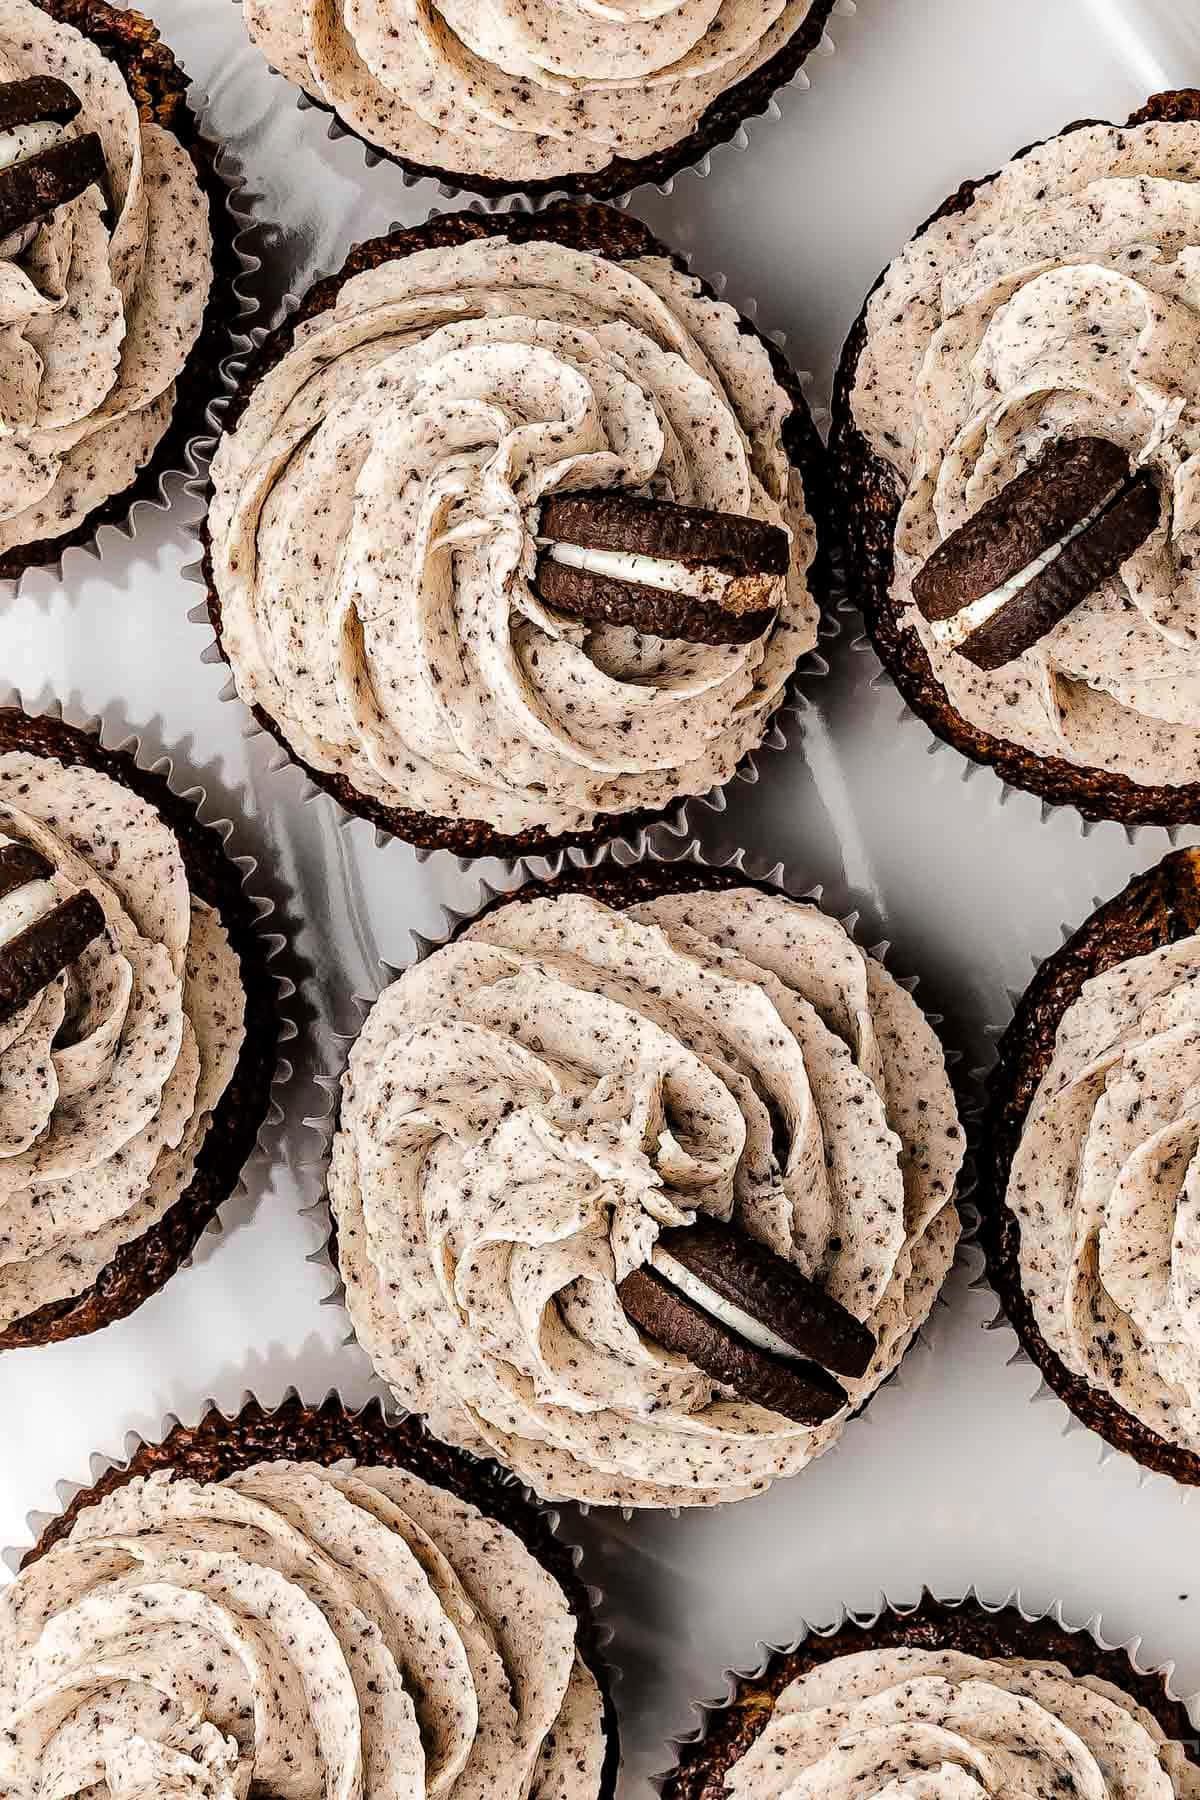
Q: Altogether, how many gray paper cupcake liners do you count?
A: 9